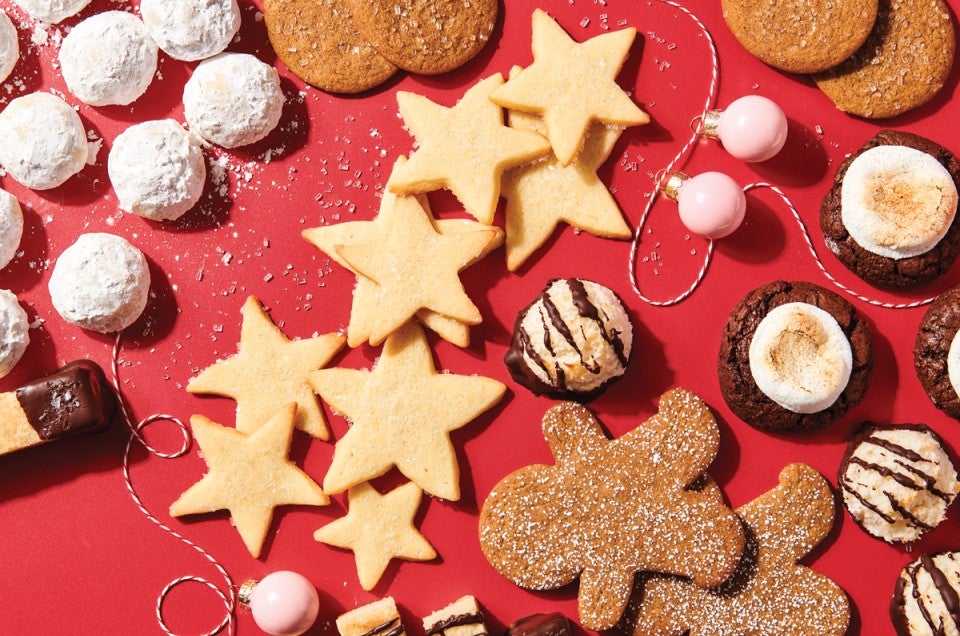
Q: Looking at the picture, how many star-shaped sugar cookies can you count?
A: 9